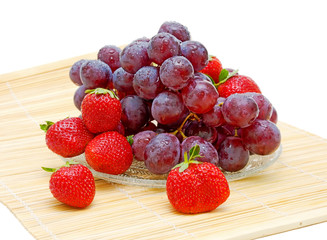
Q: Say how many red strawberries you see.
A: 7